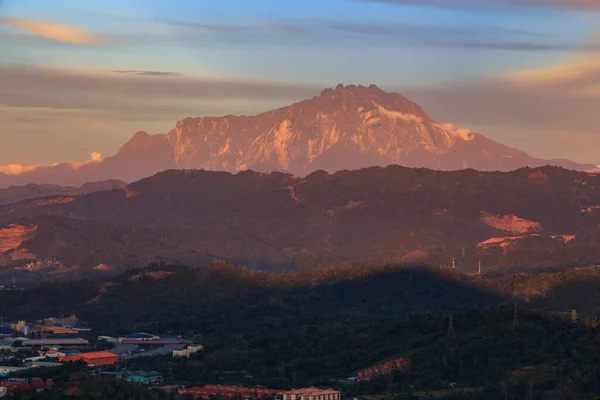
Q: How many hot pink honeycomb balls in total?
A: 0